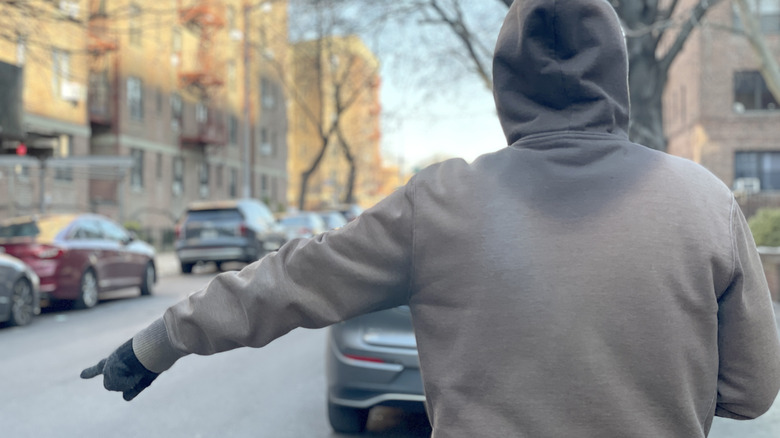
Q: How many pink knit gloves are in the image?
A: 0